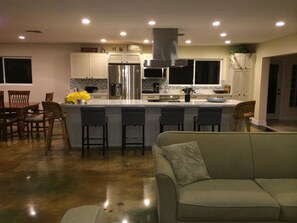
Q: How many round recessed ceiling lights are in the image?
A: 11